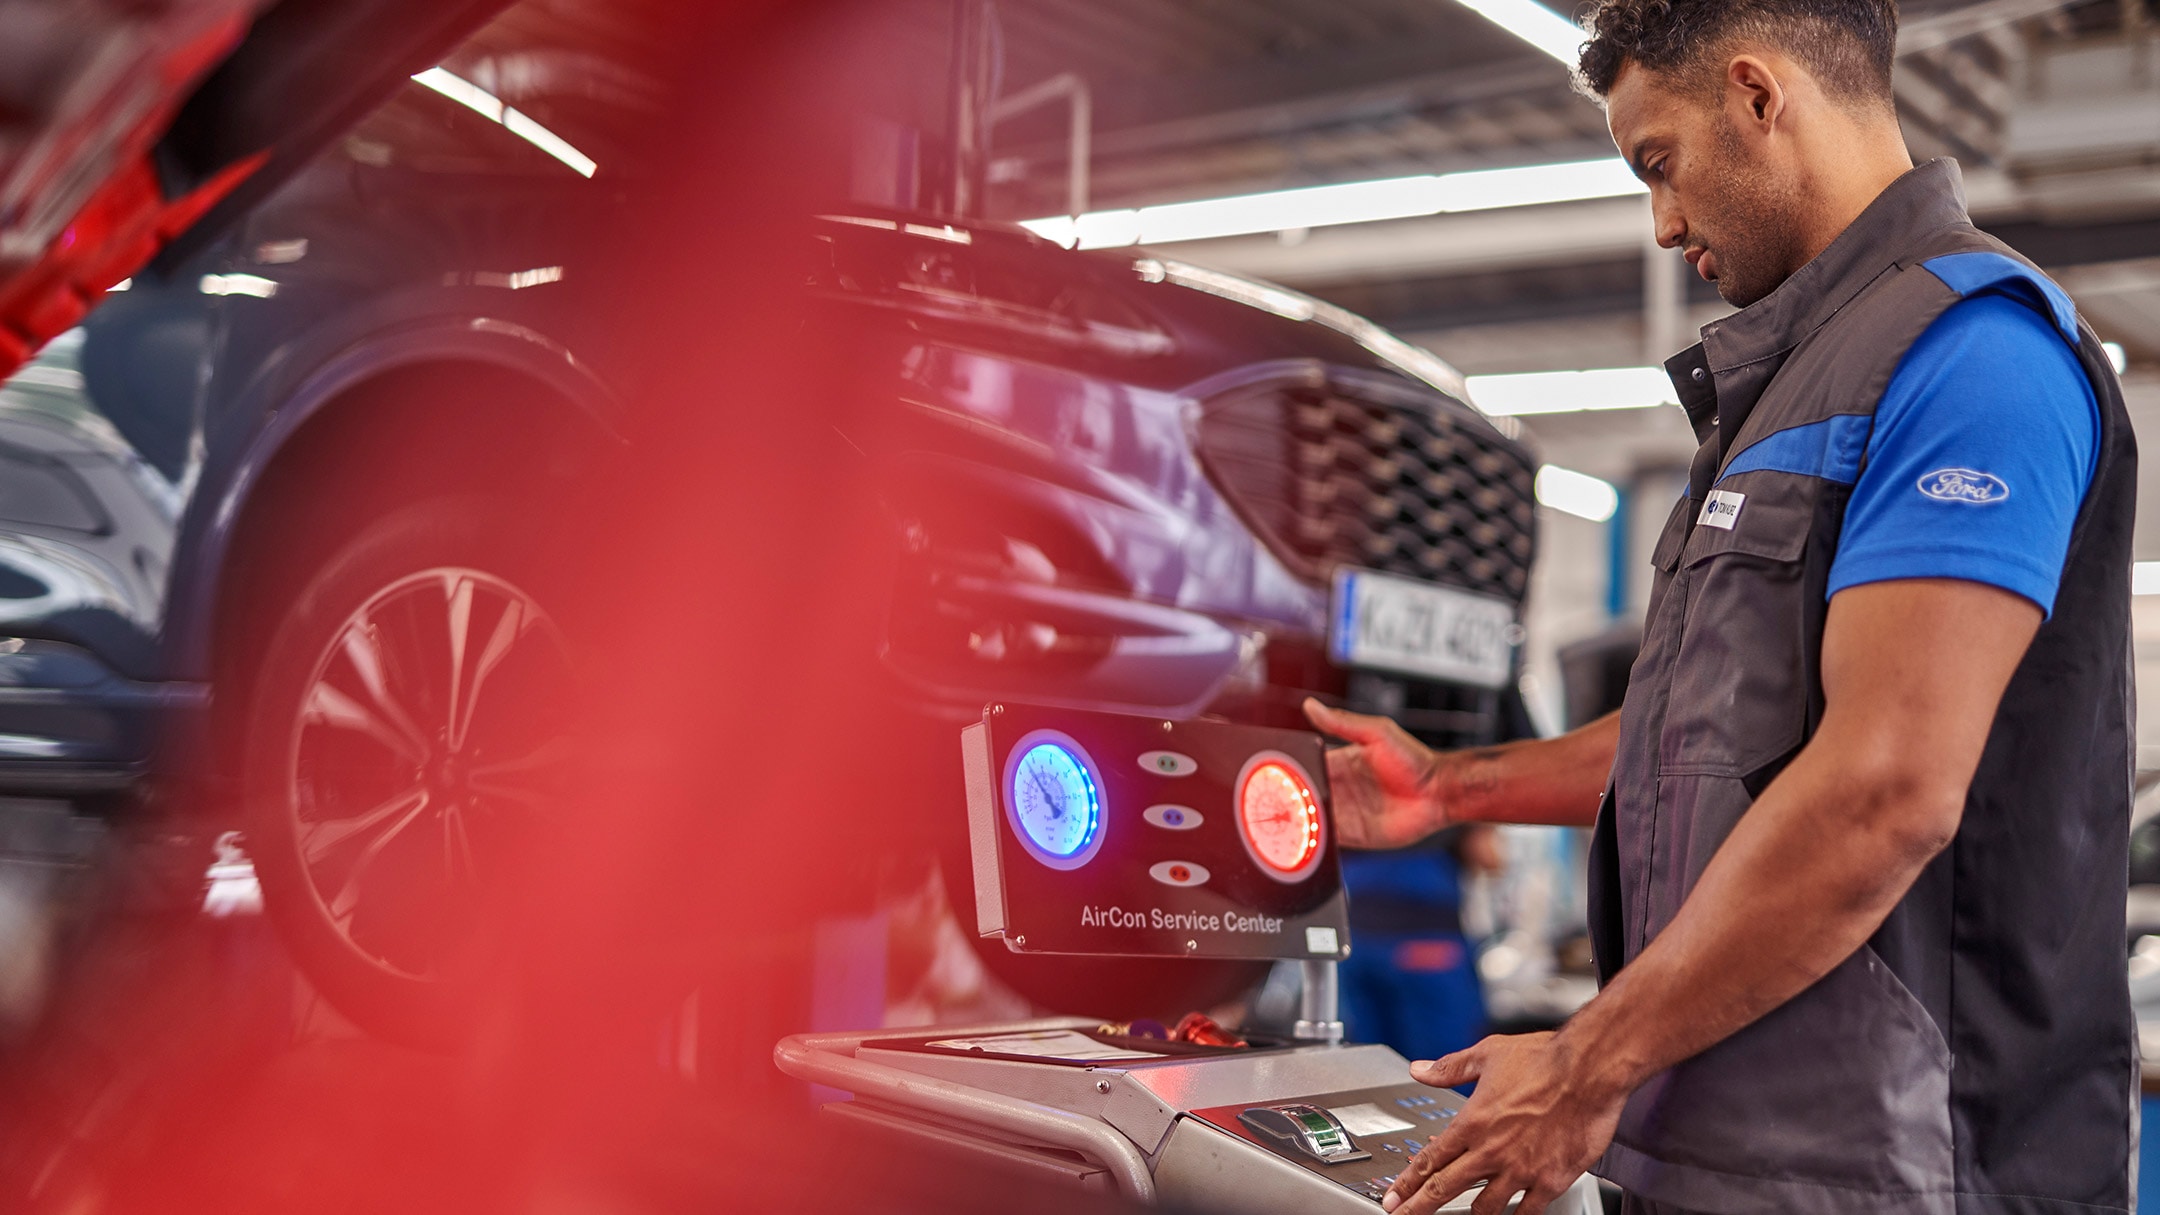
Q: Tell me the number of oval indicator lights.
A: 3